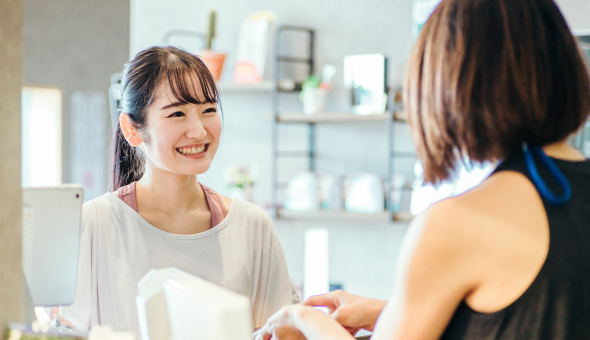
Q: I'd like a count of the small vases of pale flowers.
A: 1